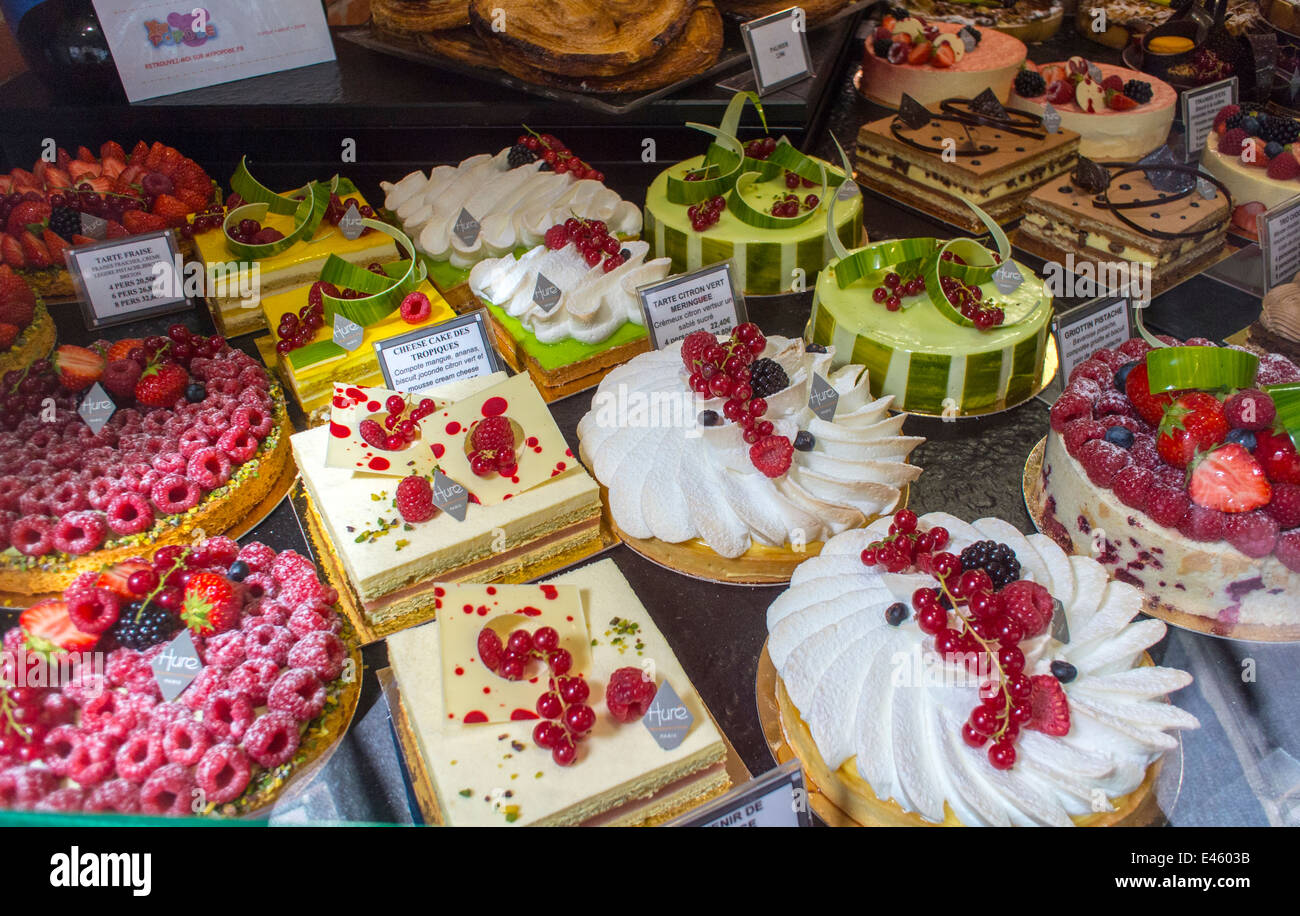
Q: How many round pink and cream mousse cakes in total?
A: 2